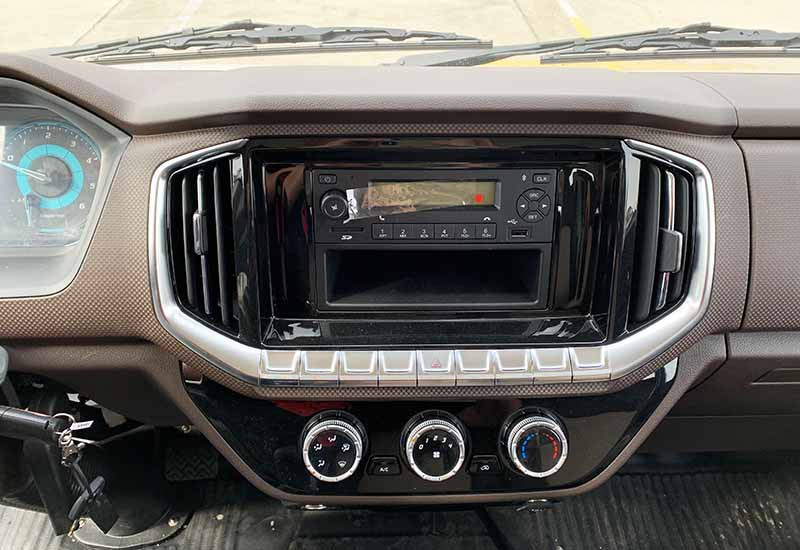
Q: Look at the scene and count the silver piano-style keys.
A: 9